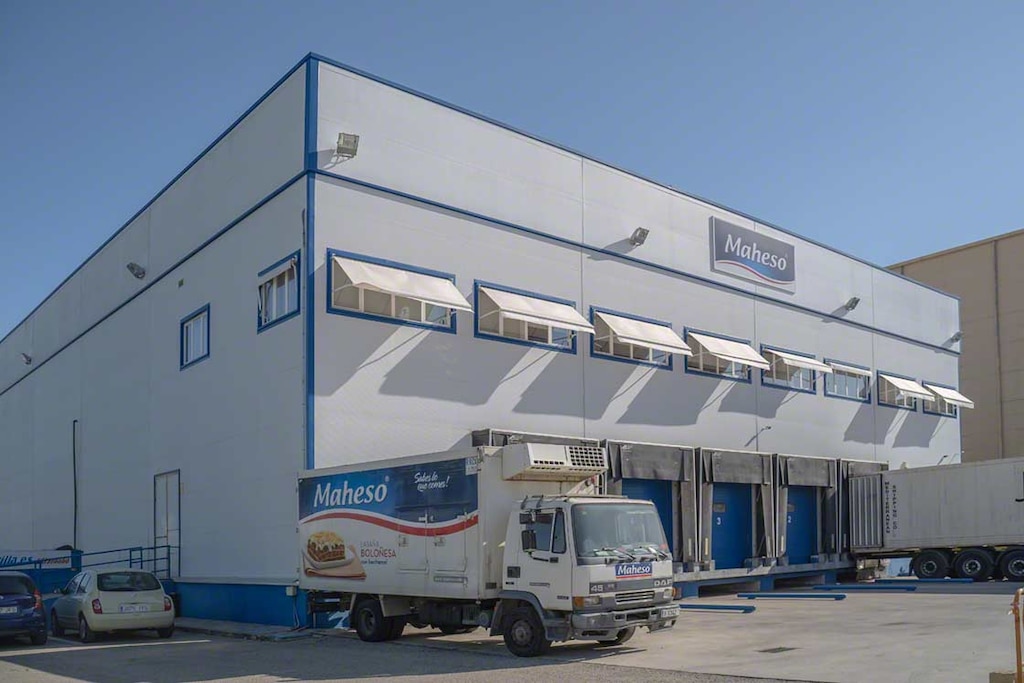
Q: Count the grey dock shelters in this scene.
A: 5